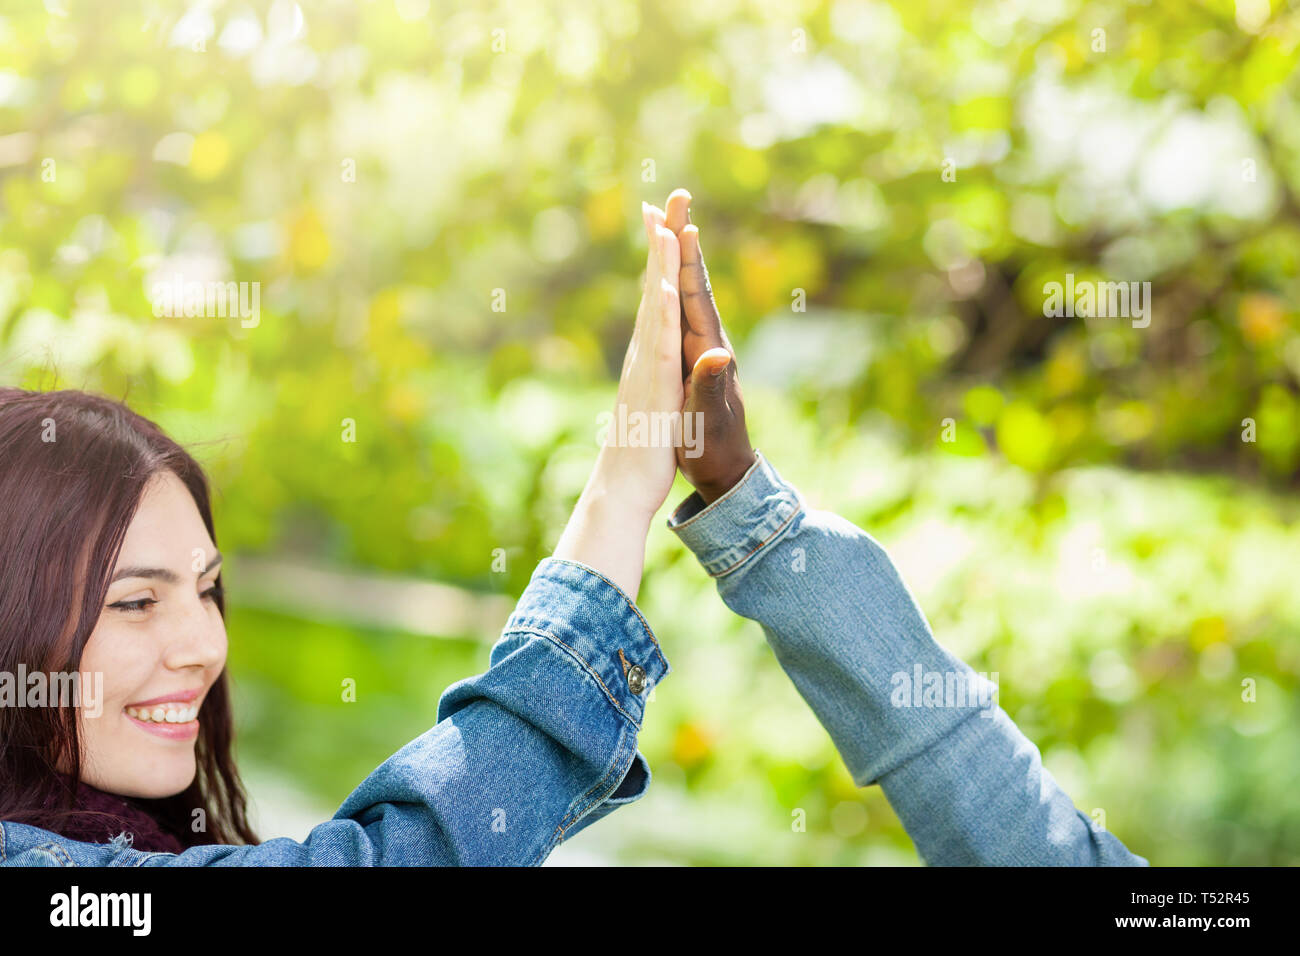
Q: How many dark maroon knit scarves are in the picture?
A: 1